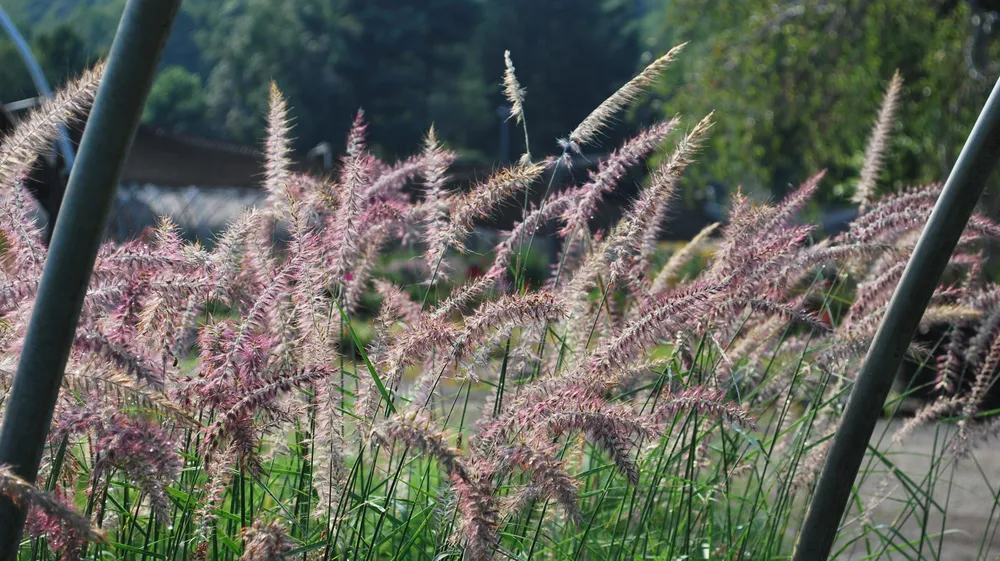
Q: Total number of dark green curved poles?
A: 2